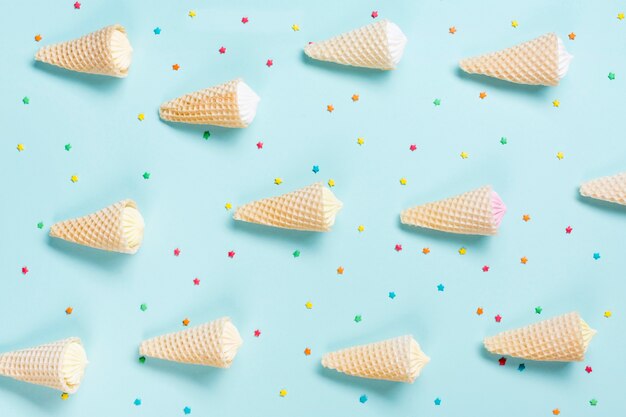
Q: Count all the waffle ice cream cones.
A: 12